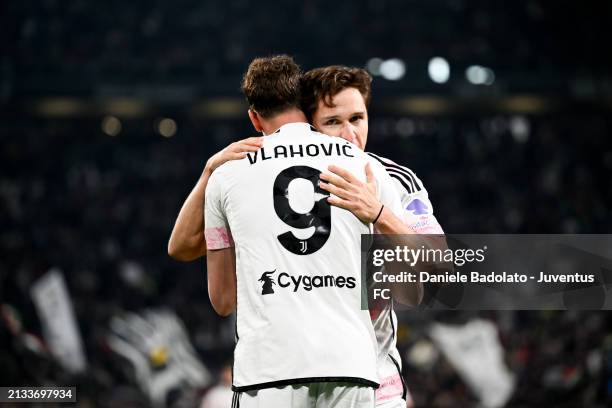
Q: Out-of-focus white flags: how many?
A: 3